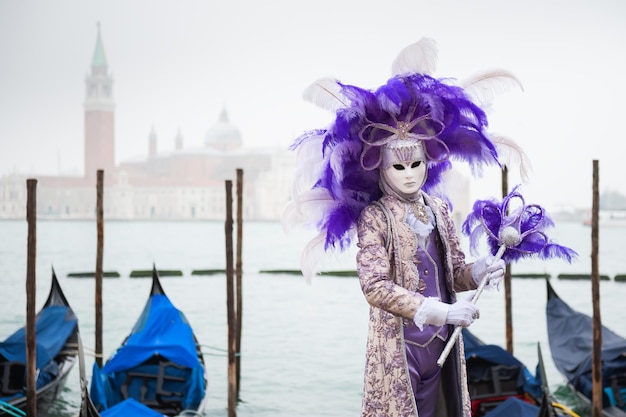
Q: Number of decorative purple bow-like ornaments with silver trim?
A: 2